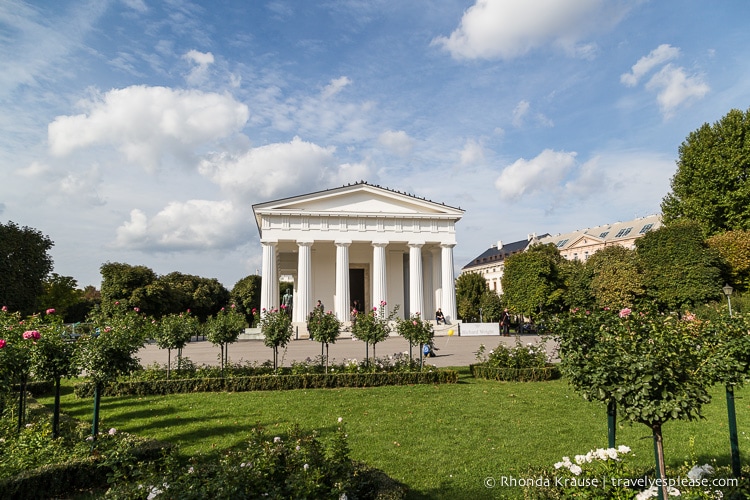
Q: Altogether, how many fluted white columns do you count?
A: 6